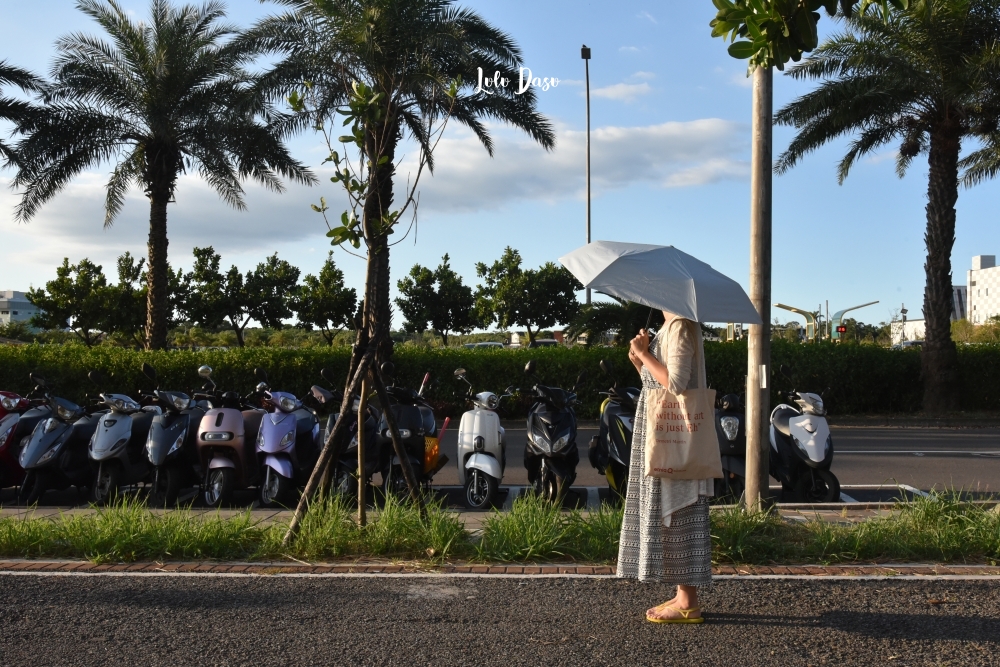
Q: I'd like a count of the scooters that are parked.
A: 13